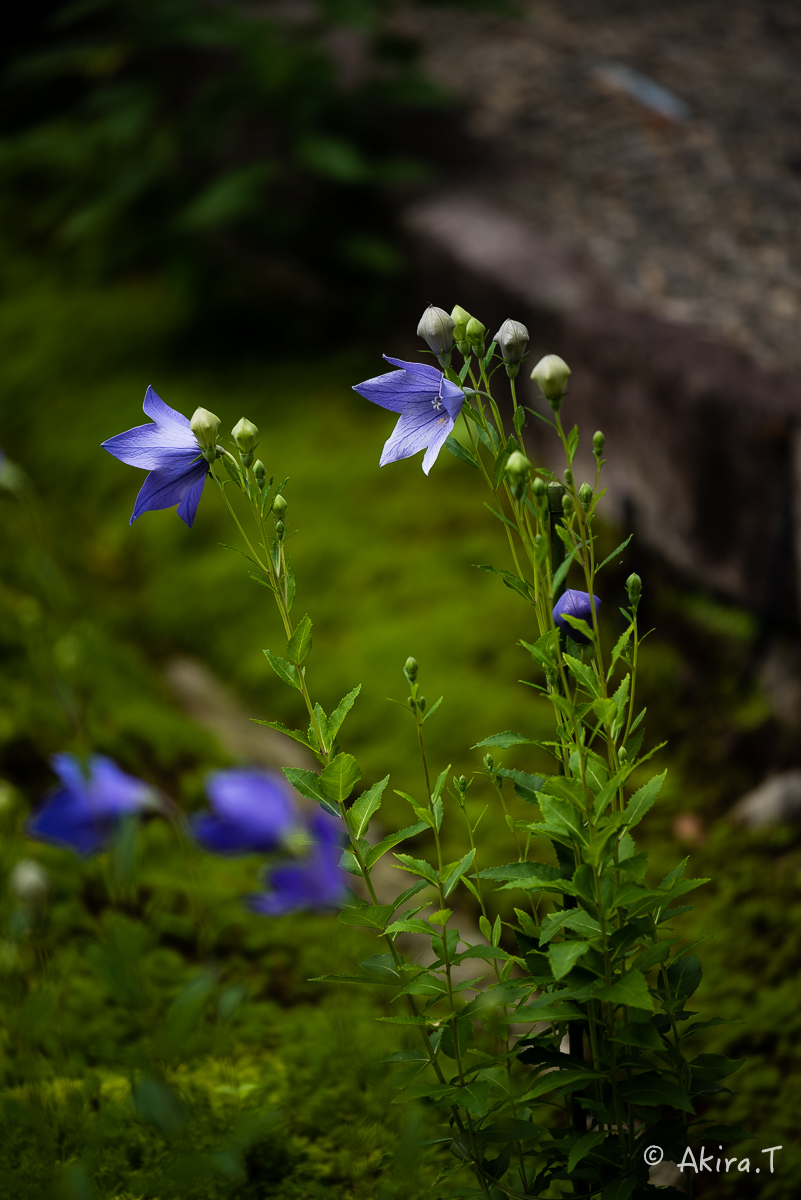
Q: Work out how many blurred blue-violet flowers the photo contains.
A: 3